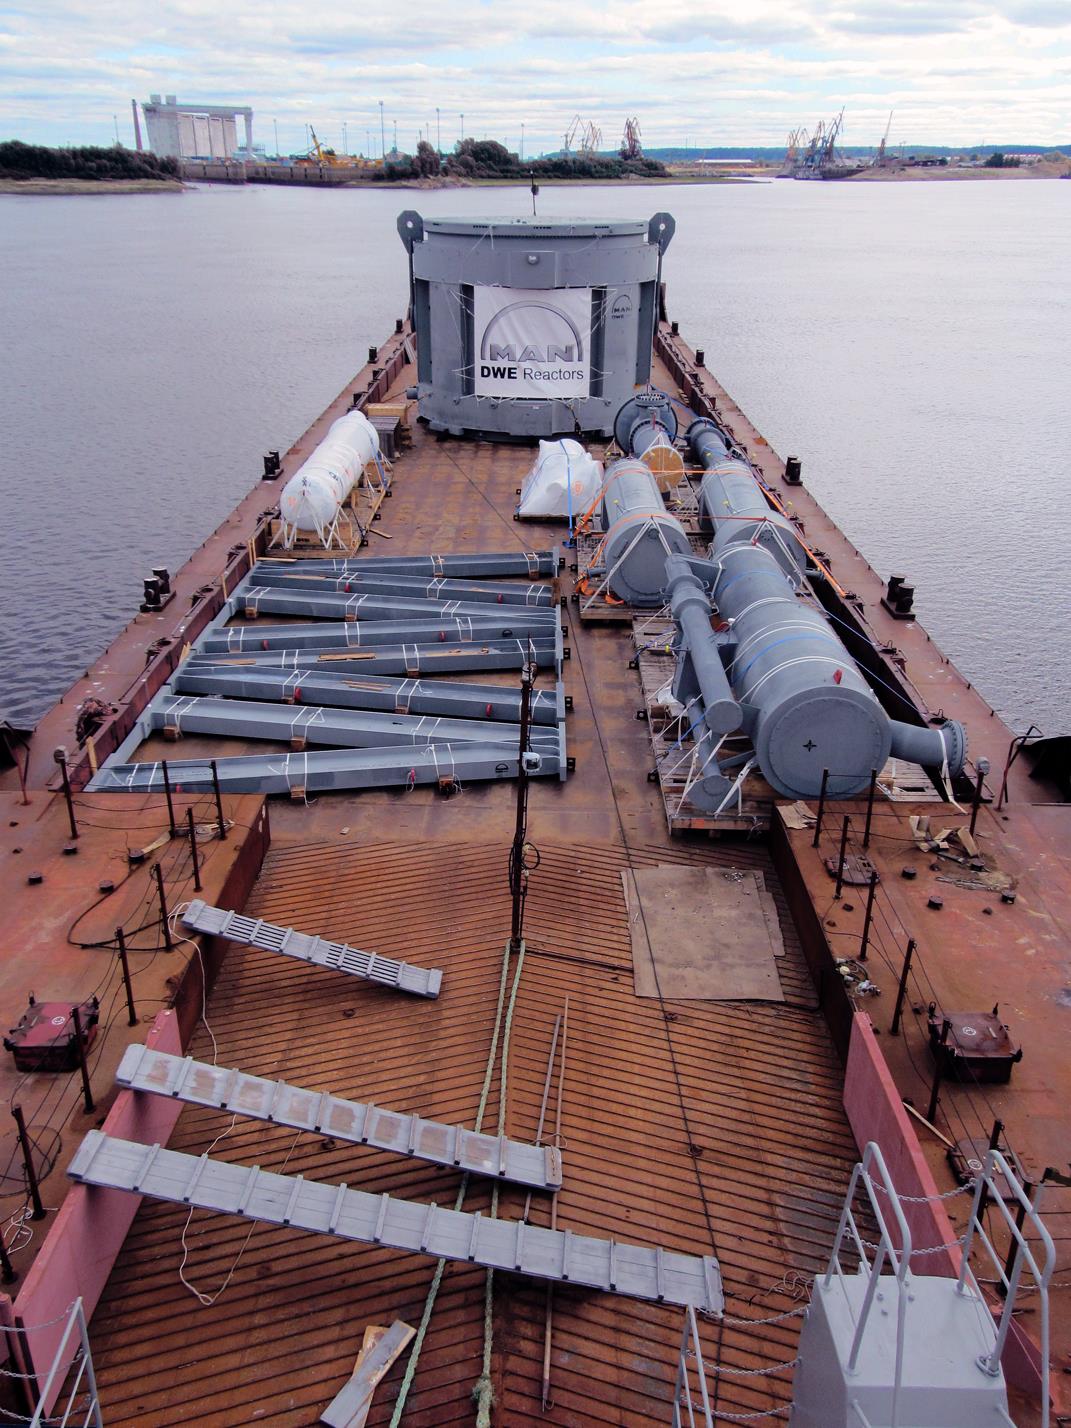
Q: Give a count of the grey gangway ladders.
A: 3